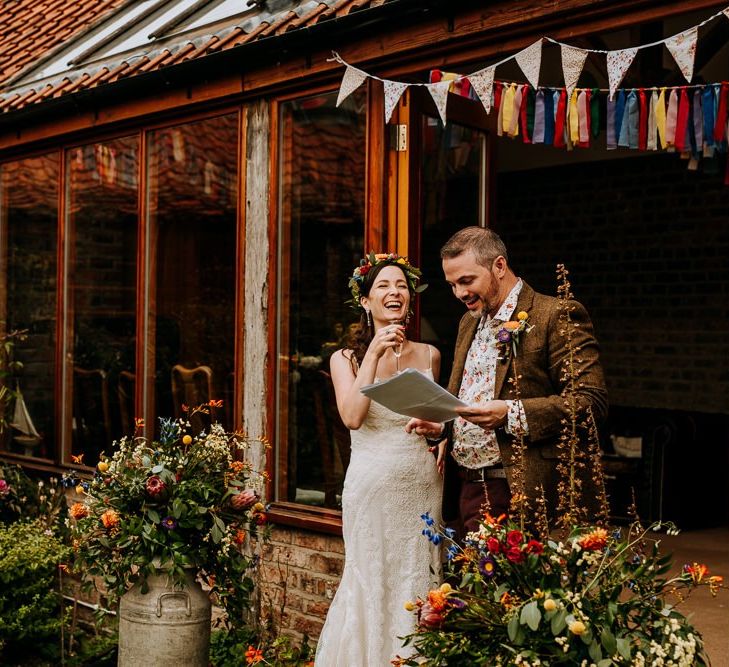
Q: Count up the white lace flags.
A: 8